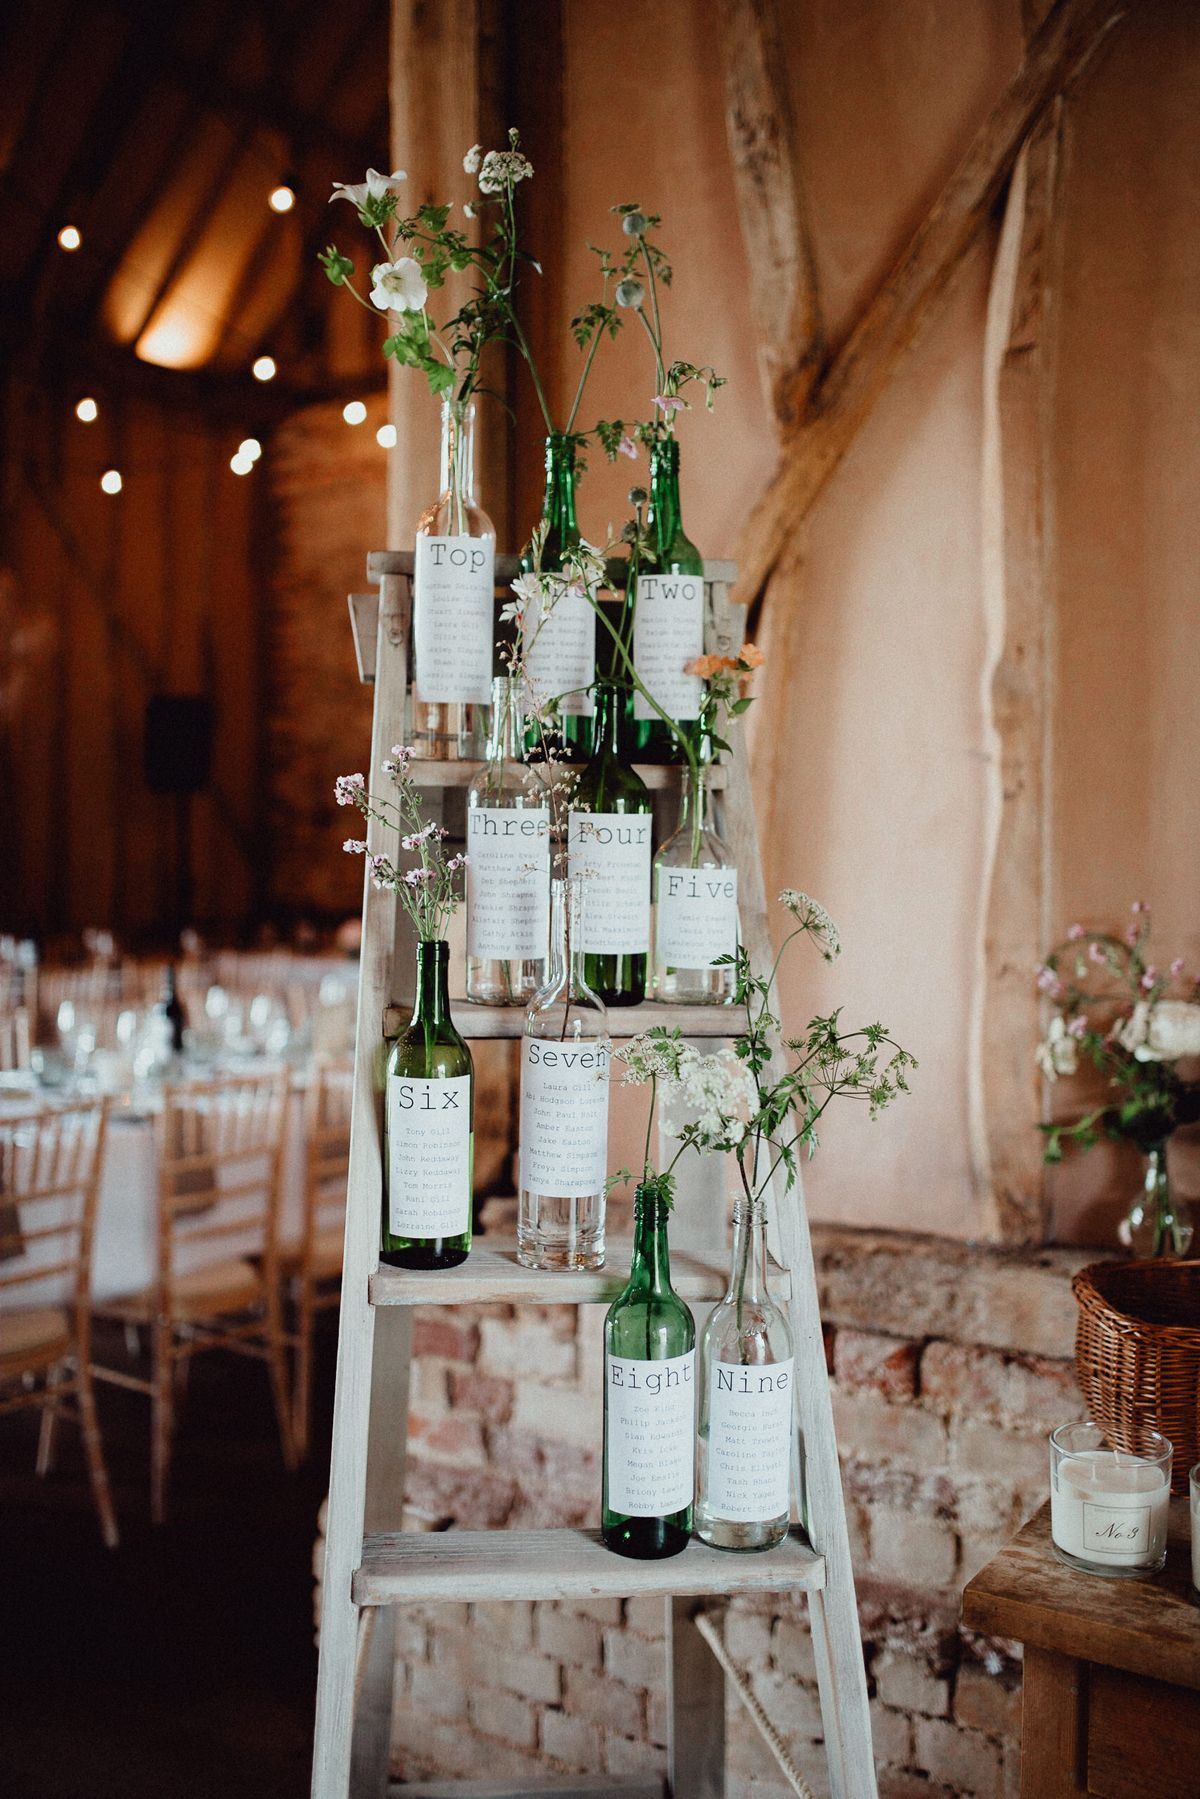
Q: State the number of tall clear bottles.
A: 4